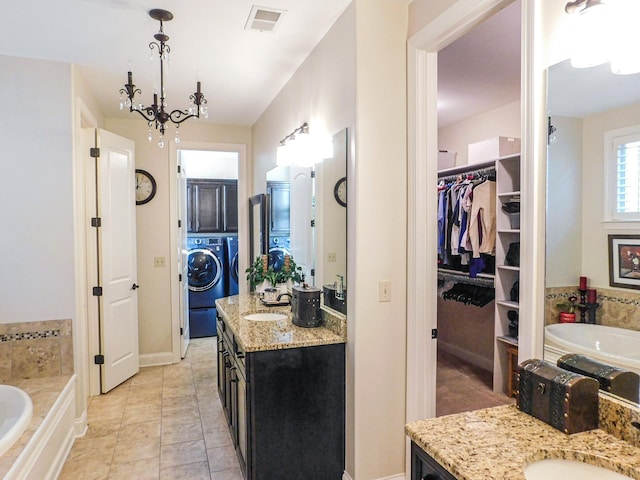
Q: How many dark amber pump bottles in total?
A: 0